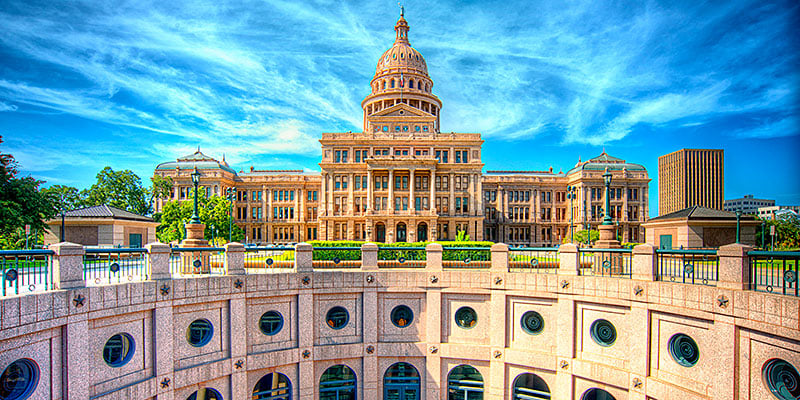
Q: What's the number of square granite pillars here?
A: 10